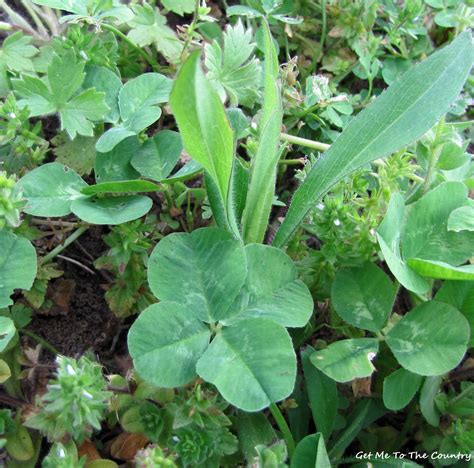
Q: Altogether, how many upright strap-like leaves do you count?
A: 3